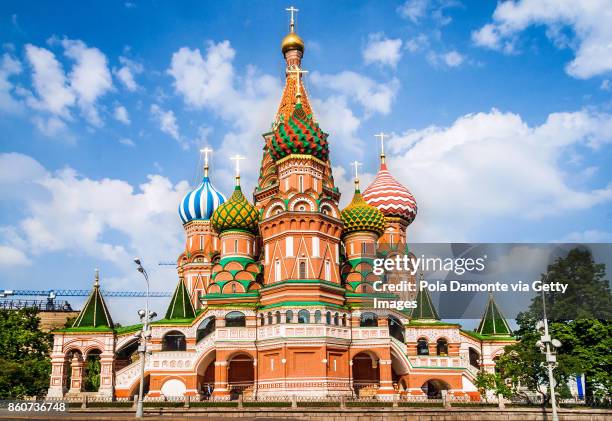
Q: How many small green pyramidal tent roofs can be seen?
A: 4